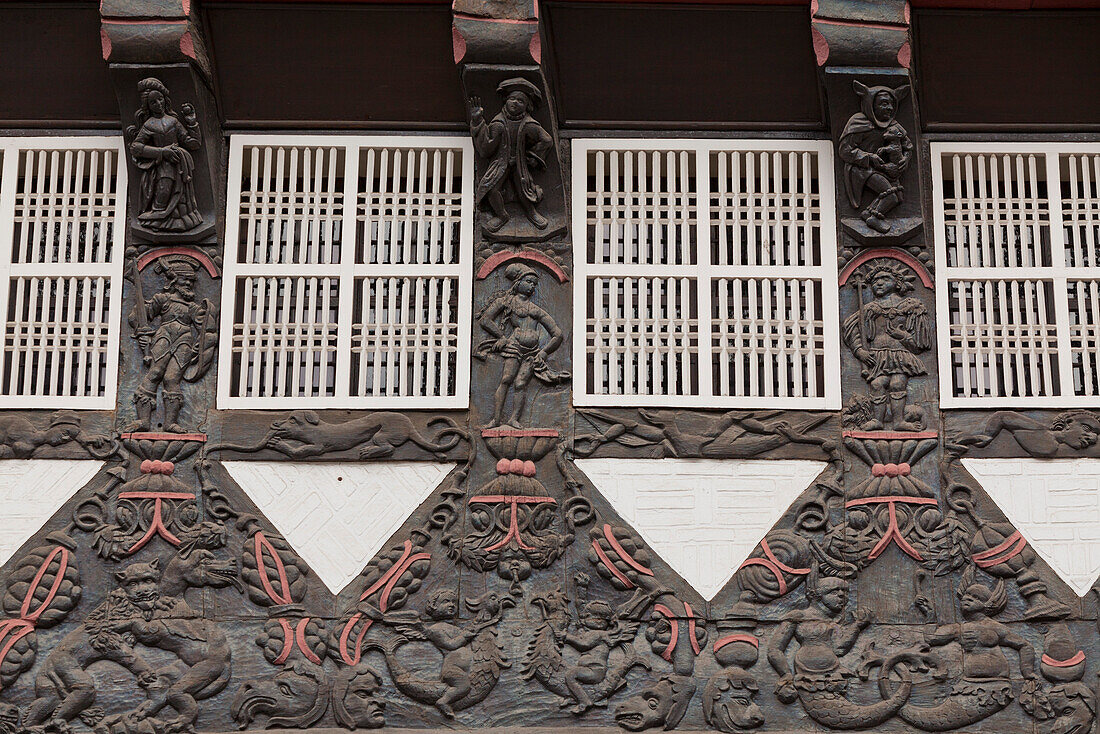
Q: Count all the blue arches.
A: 0